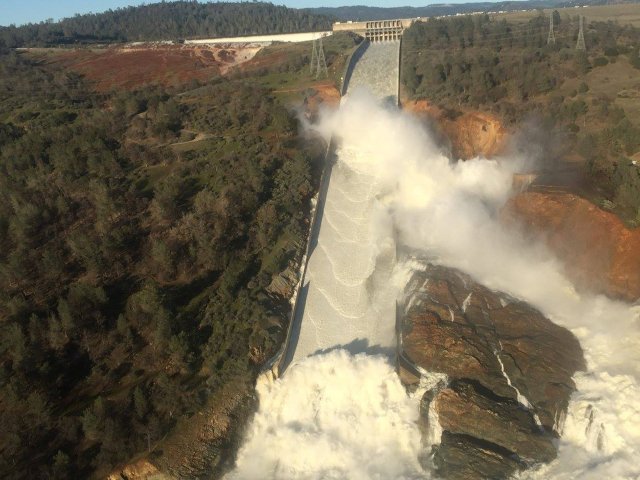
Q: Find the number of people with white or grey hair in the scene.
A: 0